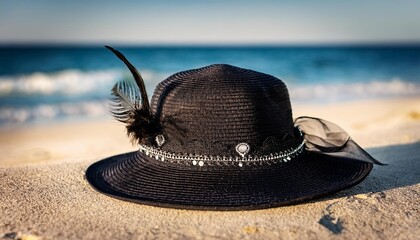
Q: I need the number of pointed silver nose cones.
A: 0